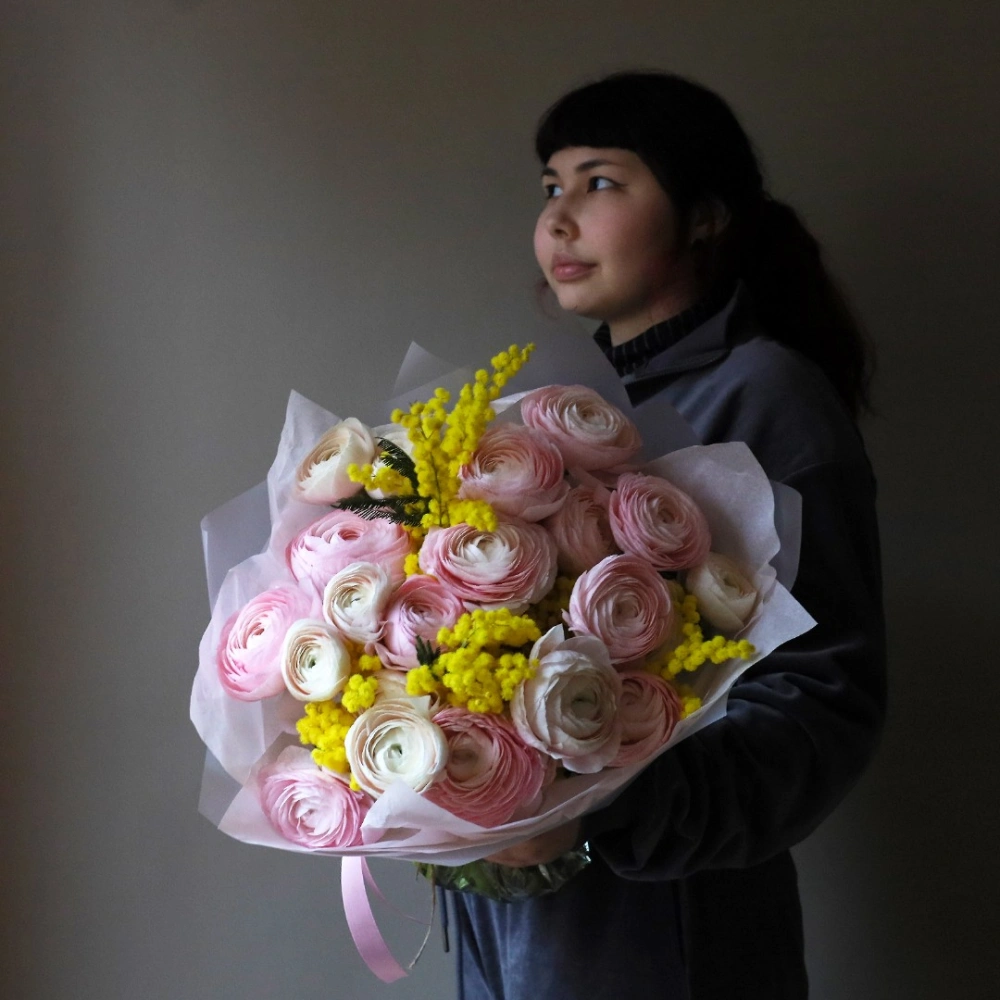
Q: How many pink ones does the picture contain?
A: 12